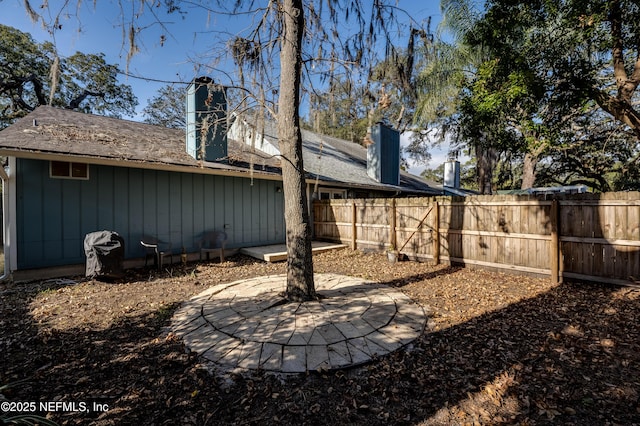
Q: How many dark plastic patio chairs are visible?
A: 2